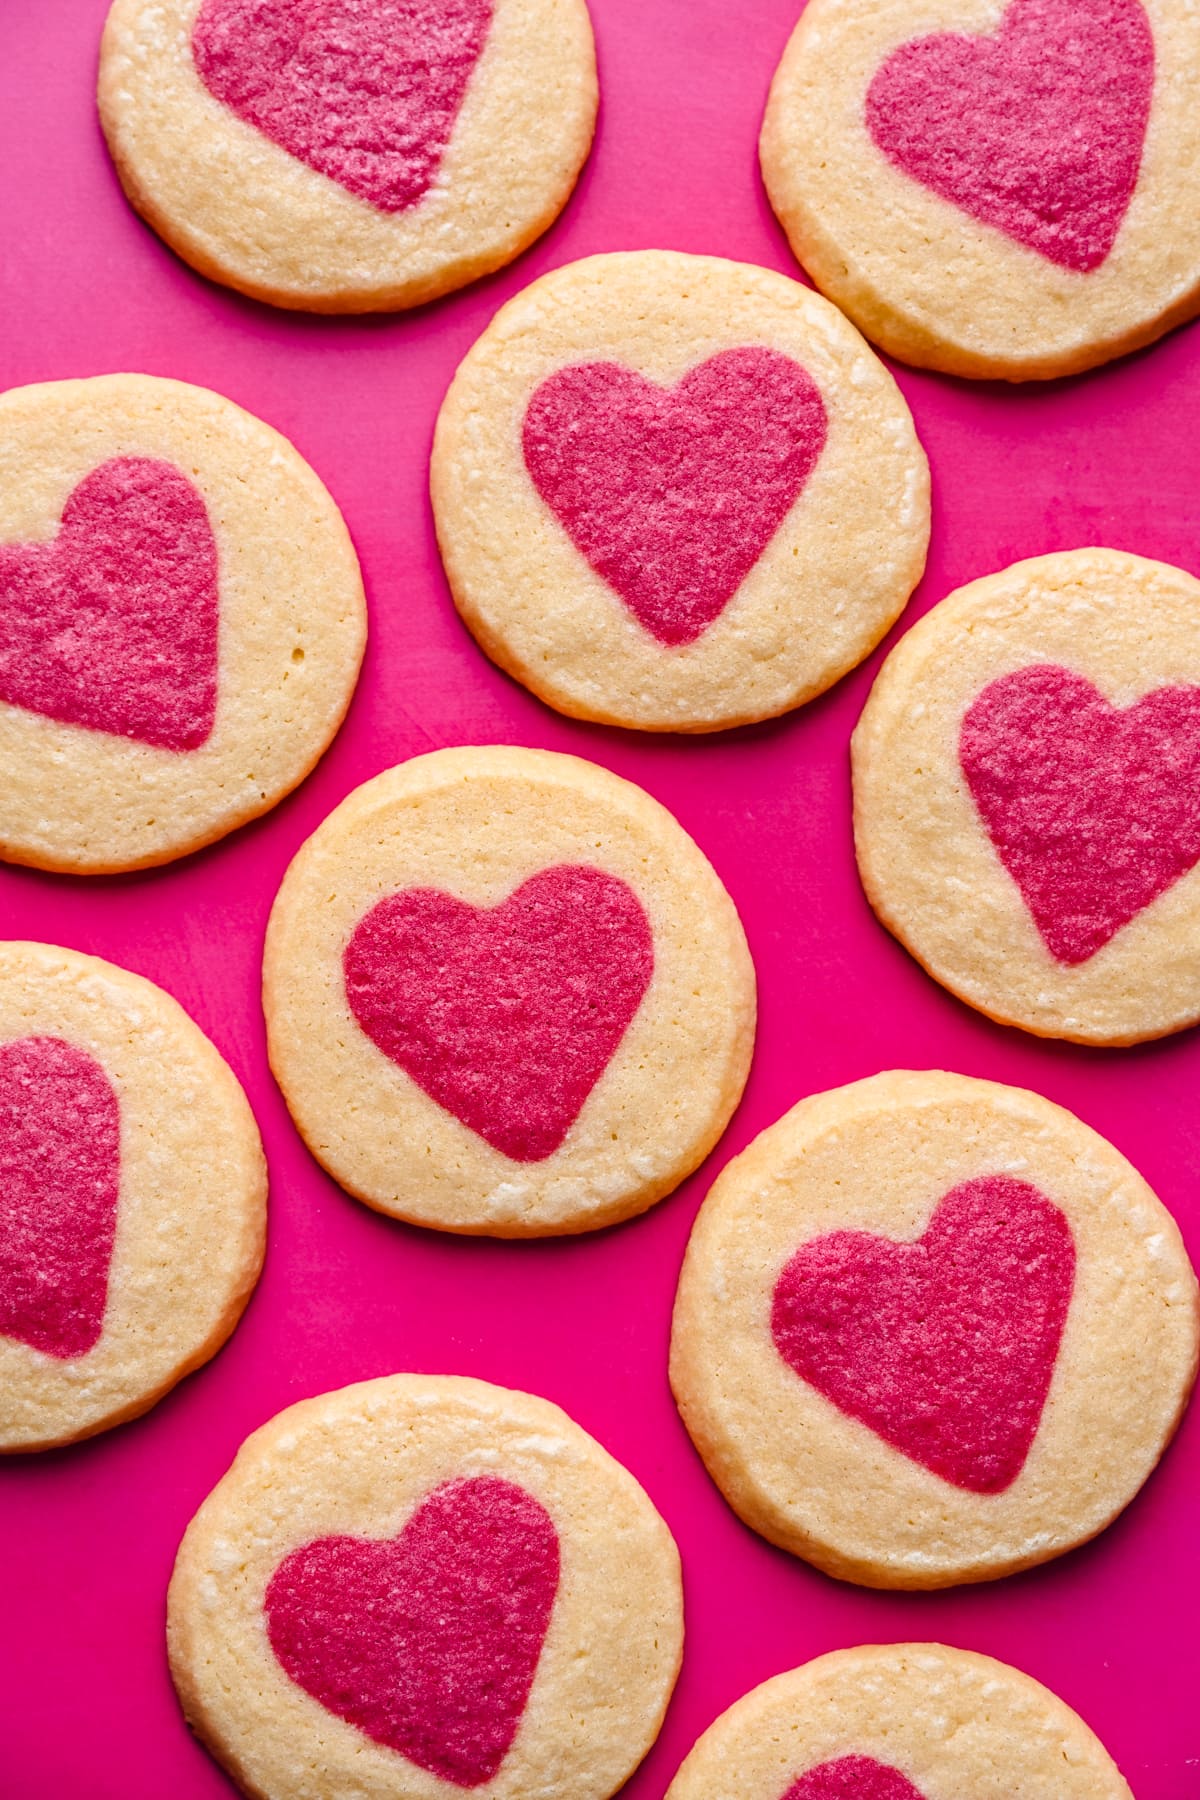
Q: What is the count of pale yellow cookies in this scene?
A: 10